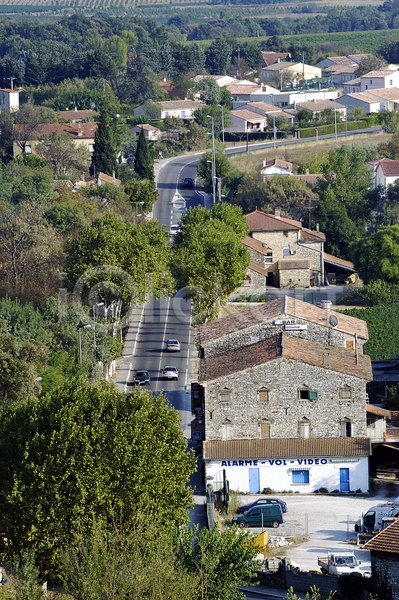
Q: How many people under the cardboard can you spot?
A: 0